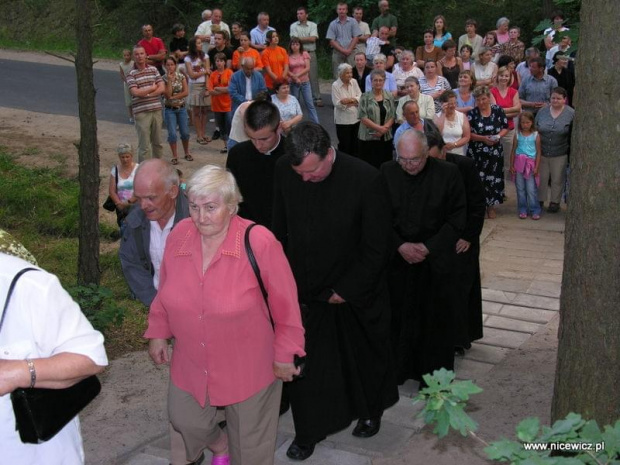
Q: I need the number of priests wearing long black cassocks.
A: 4